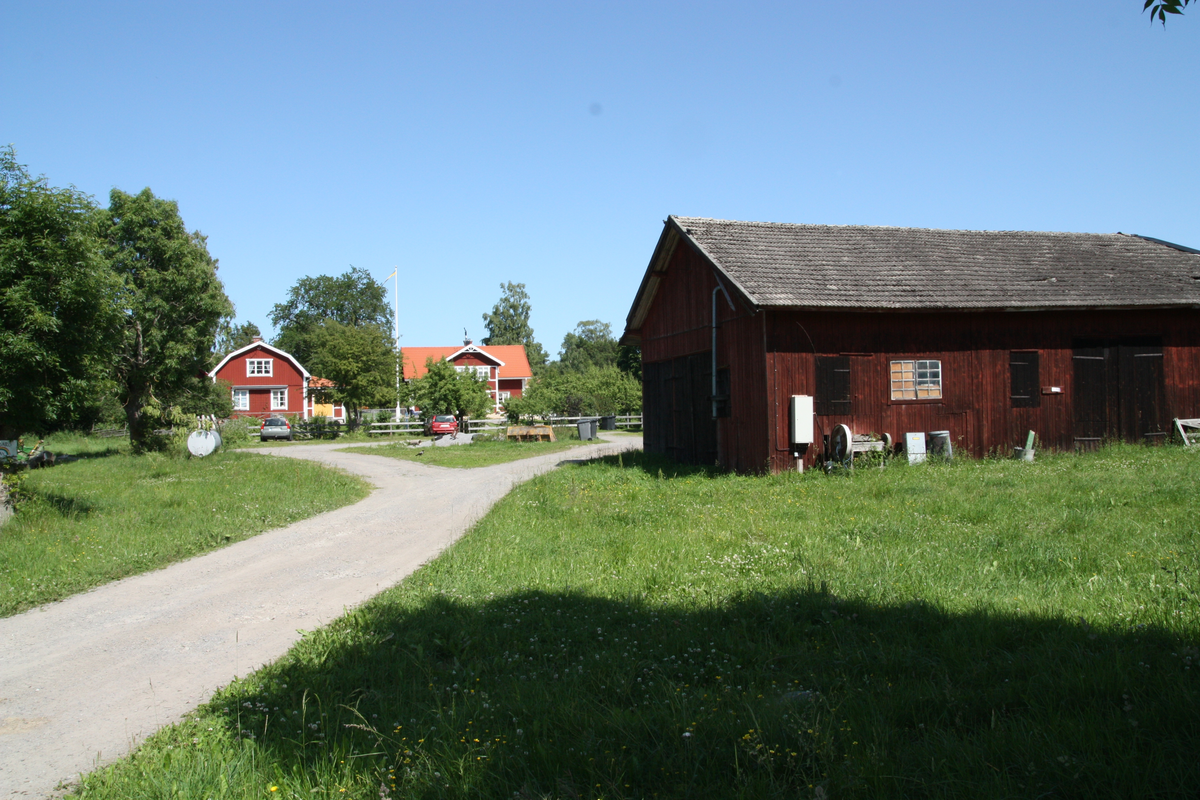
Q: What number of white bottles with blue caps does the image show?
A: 0